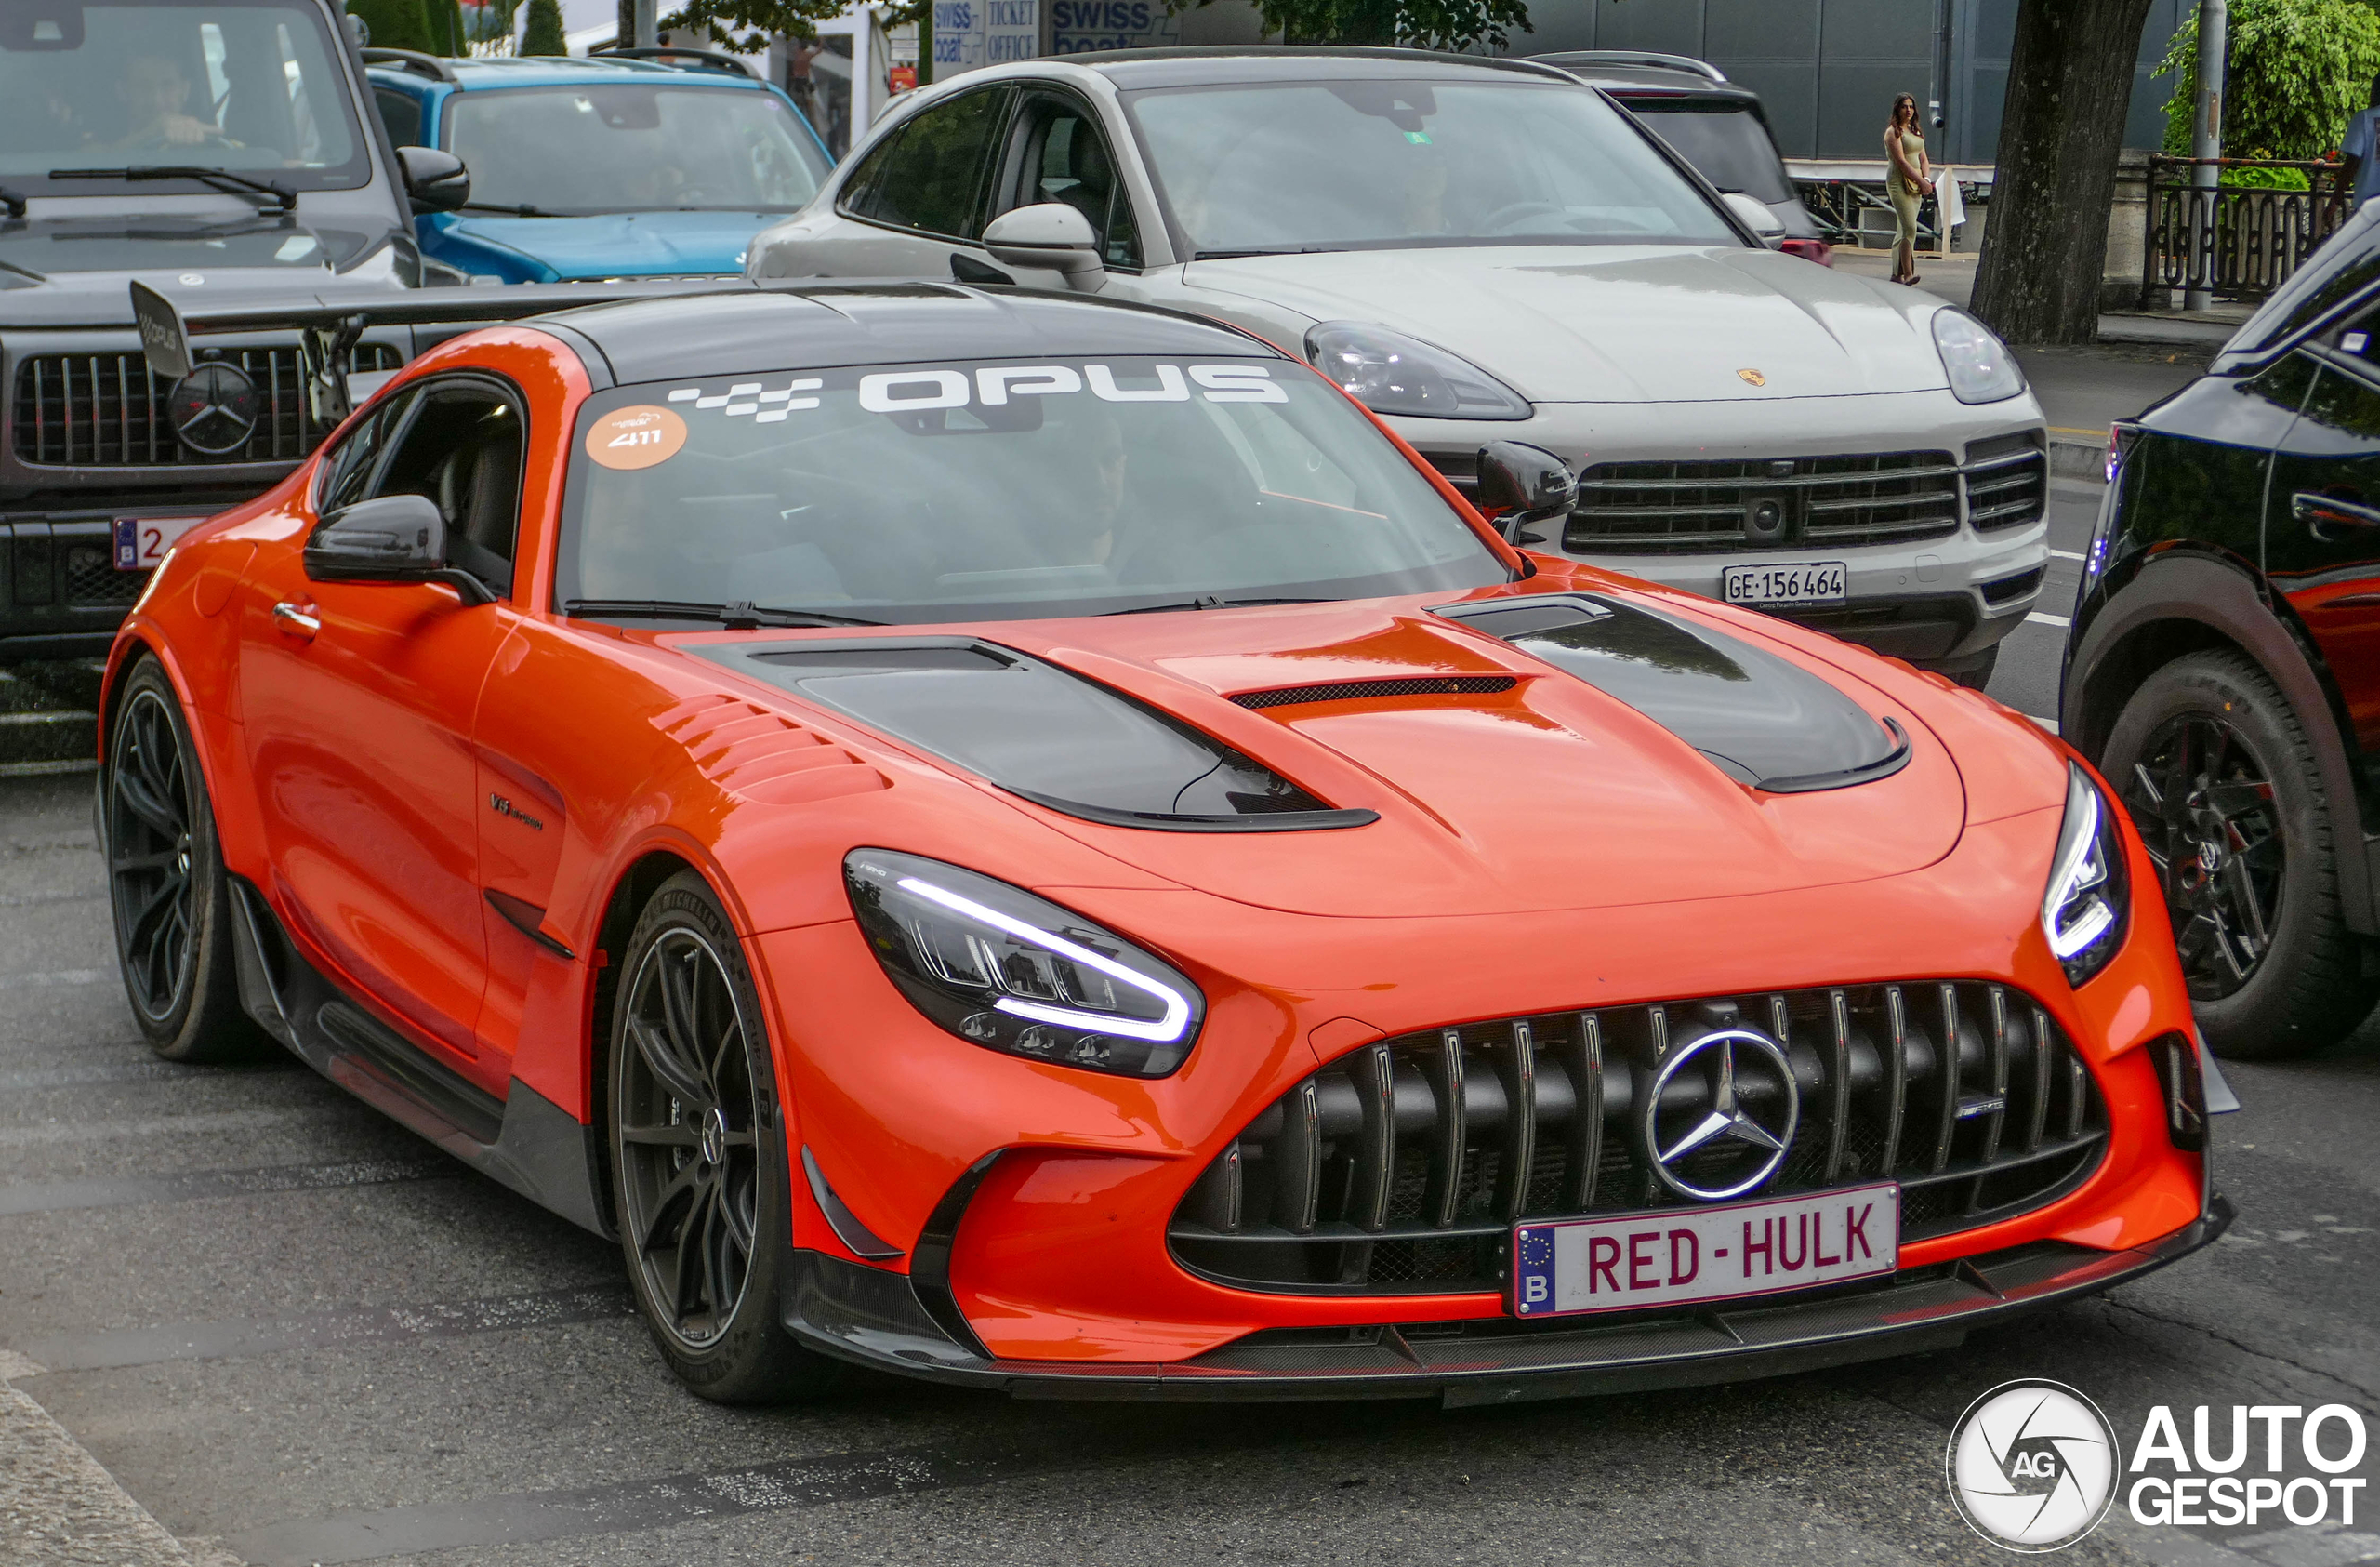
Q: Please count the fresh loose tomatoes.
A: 0